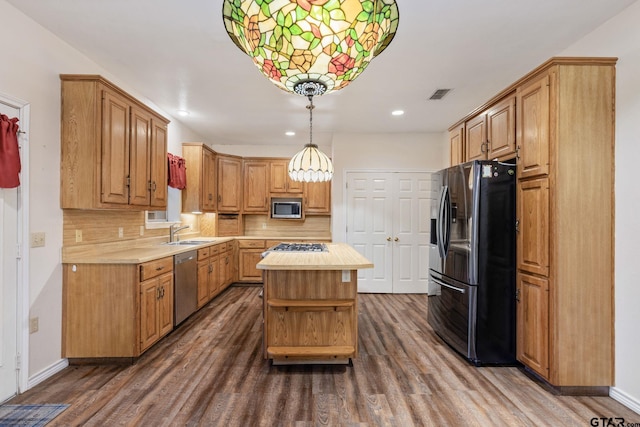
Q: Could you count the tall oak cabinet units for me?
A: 1